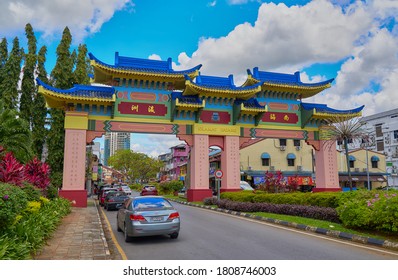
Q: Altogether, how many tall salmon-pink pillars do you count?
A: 4